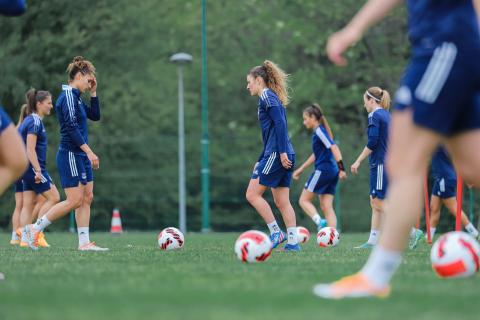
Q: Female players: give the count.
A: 9